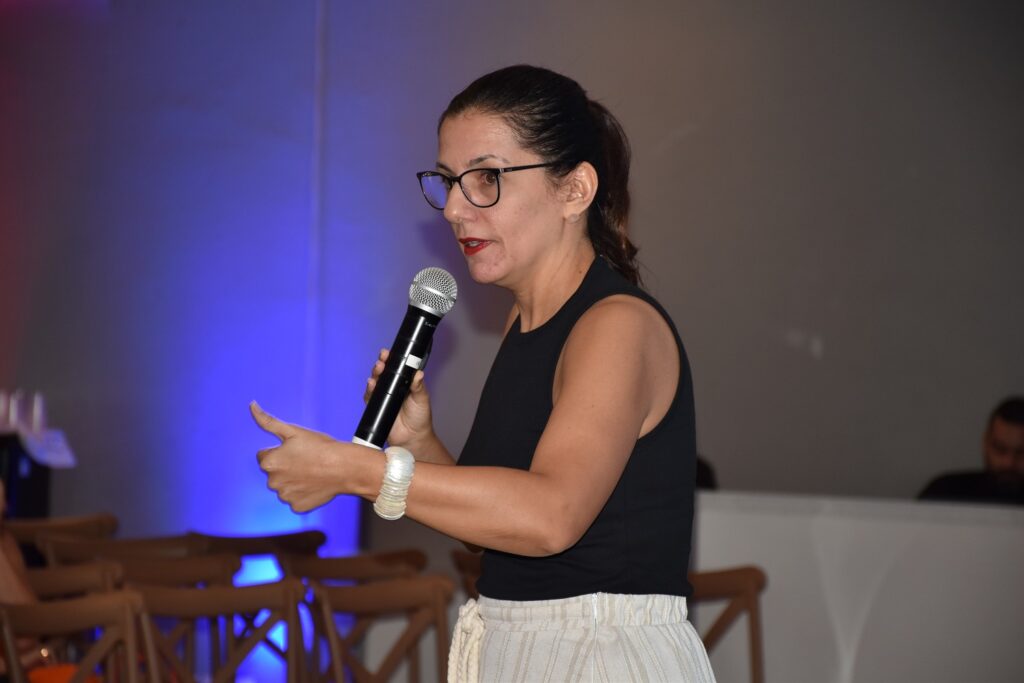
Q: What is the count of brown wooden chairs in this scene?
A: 11